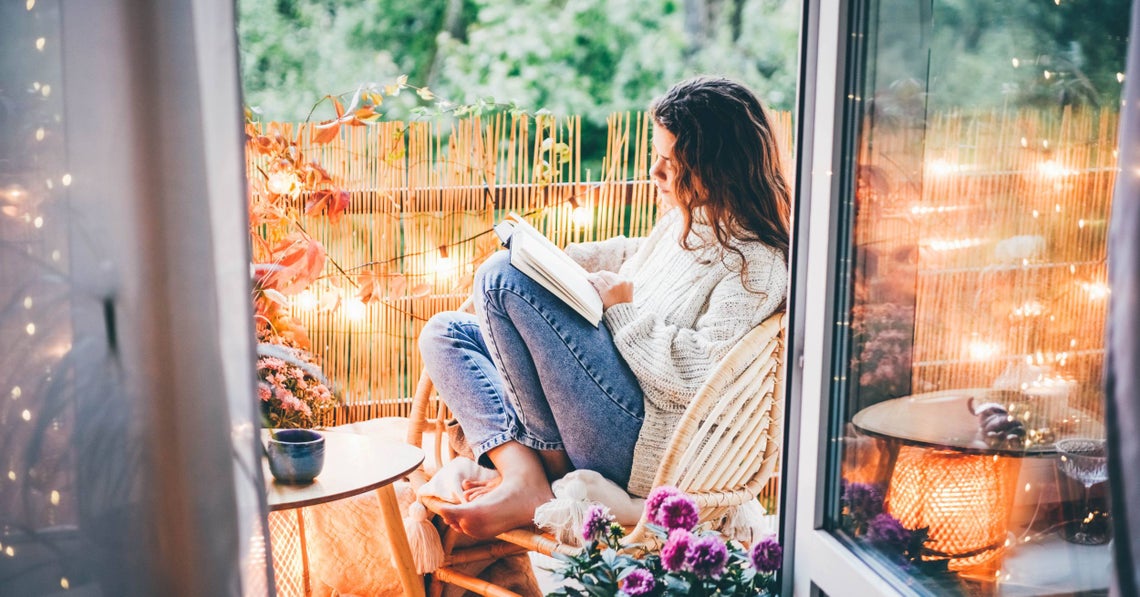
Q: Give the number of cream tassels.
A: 3